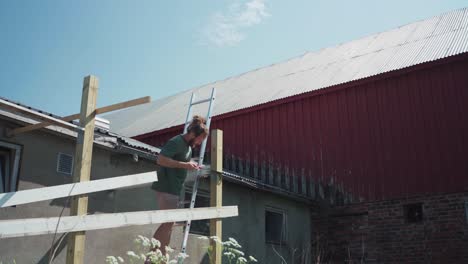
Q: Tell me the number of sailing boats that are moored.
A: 0